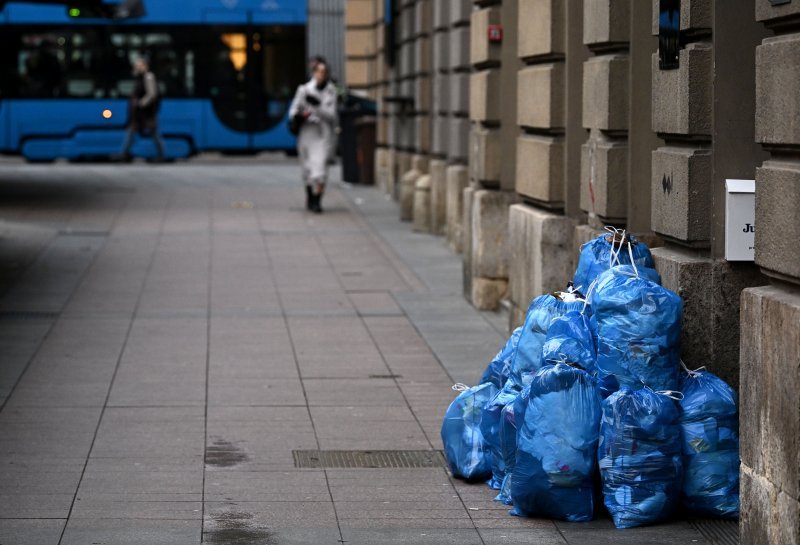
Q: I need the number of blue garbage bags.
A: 11